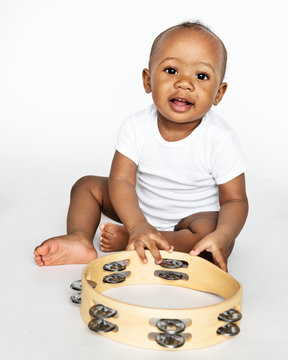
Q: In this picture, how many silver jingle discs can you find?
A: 12